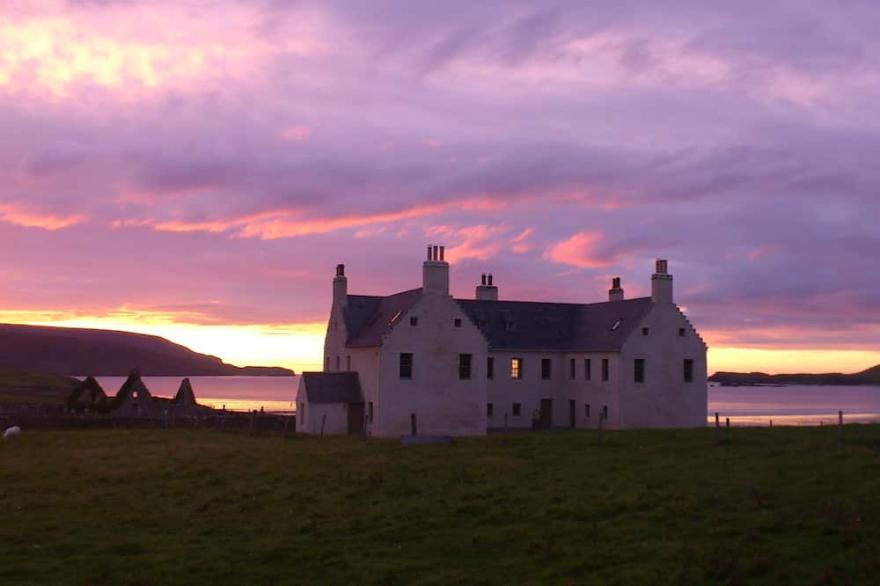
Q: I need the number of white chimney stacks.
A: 5